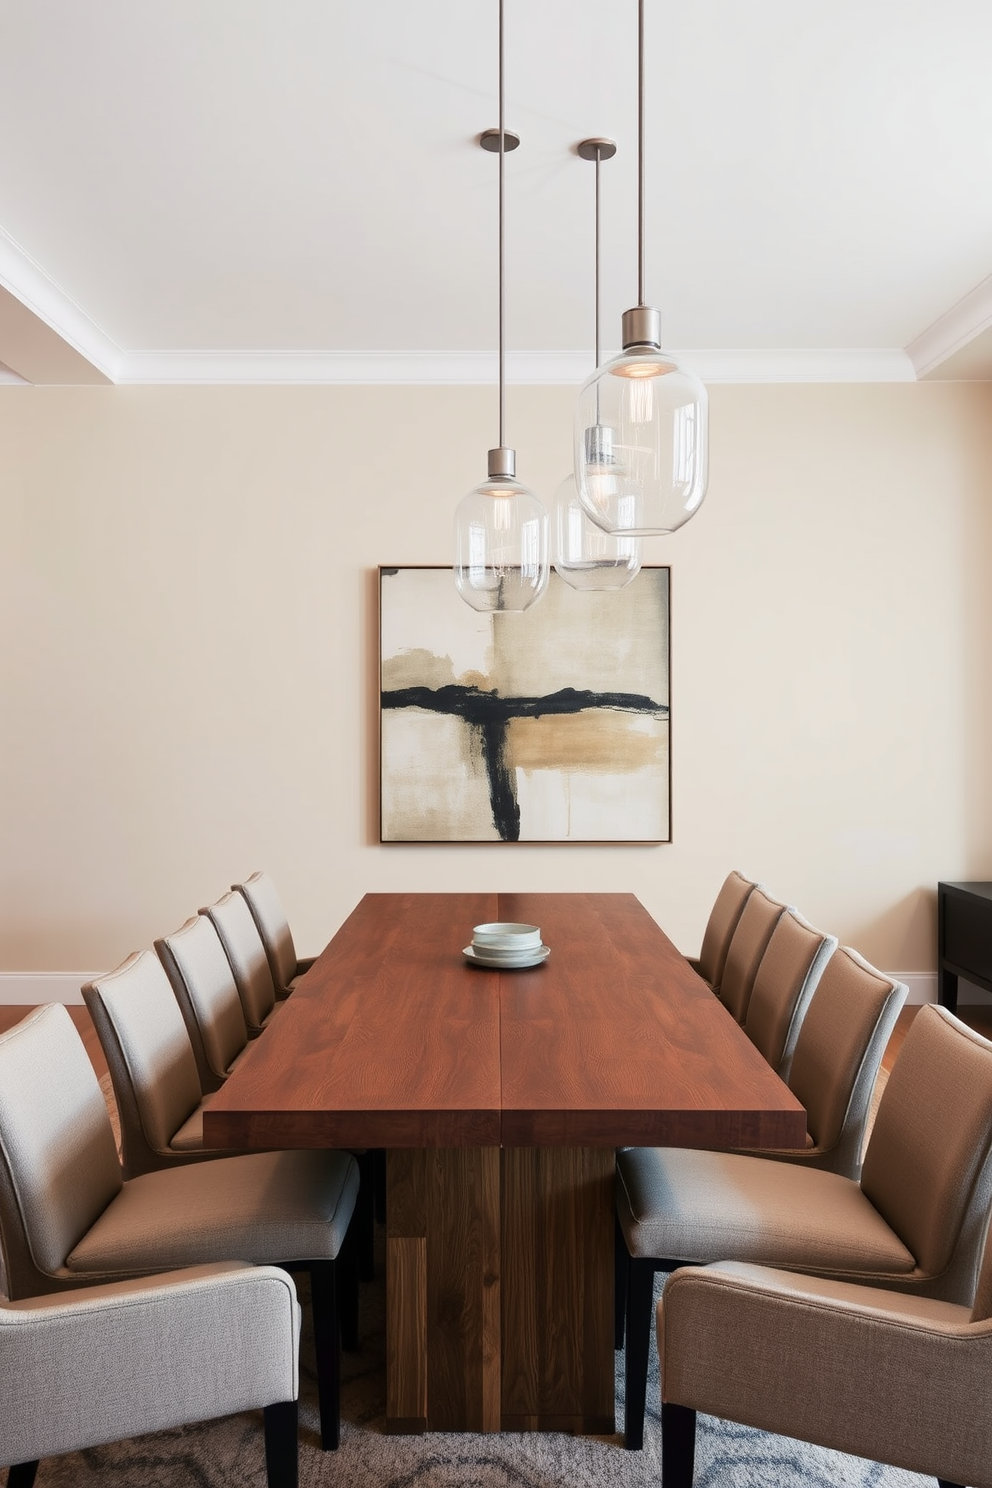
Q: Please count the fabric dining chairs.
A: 12